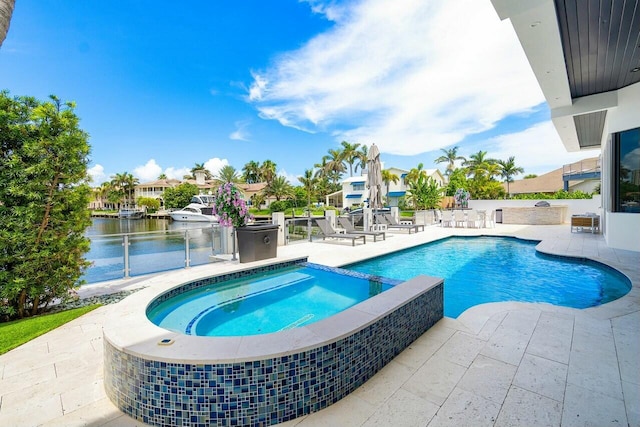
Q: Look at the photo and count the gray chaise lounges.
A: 4